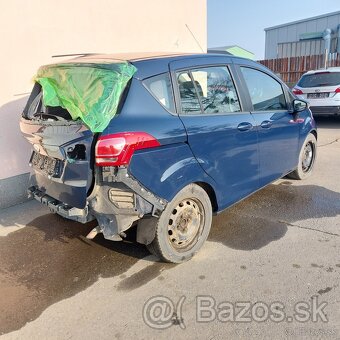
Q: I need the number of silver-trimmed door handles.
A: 2